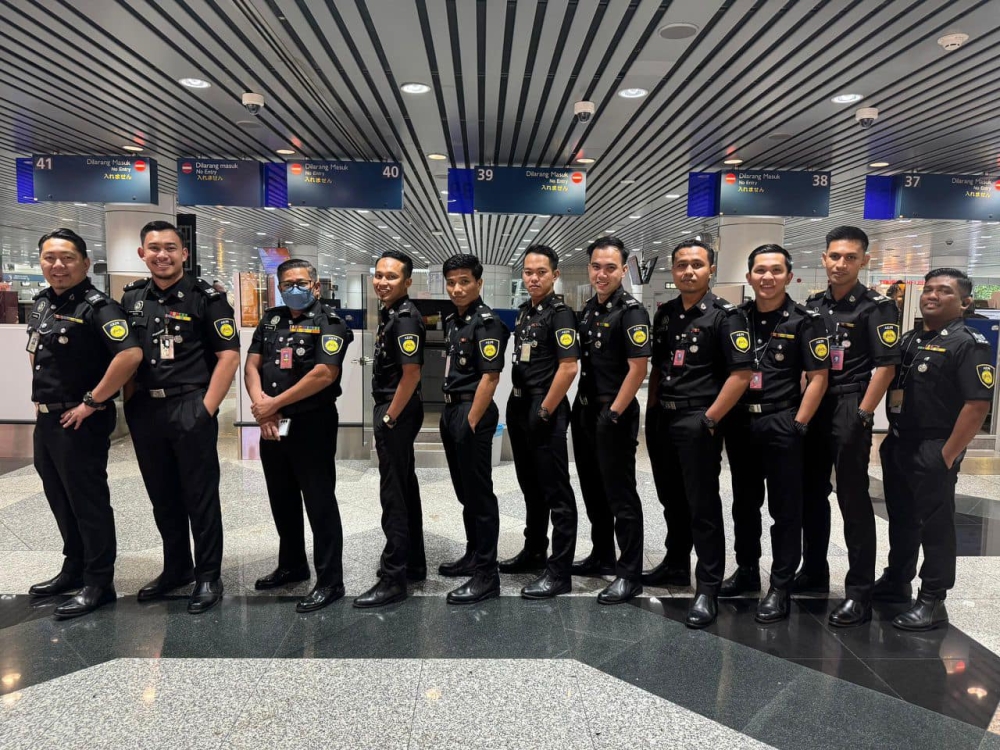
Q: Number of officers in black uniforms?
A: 11